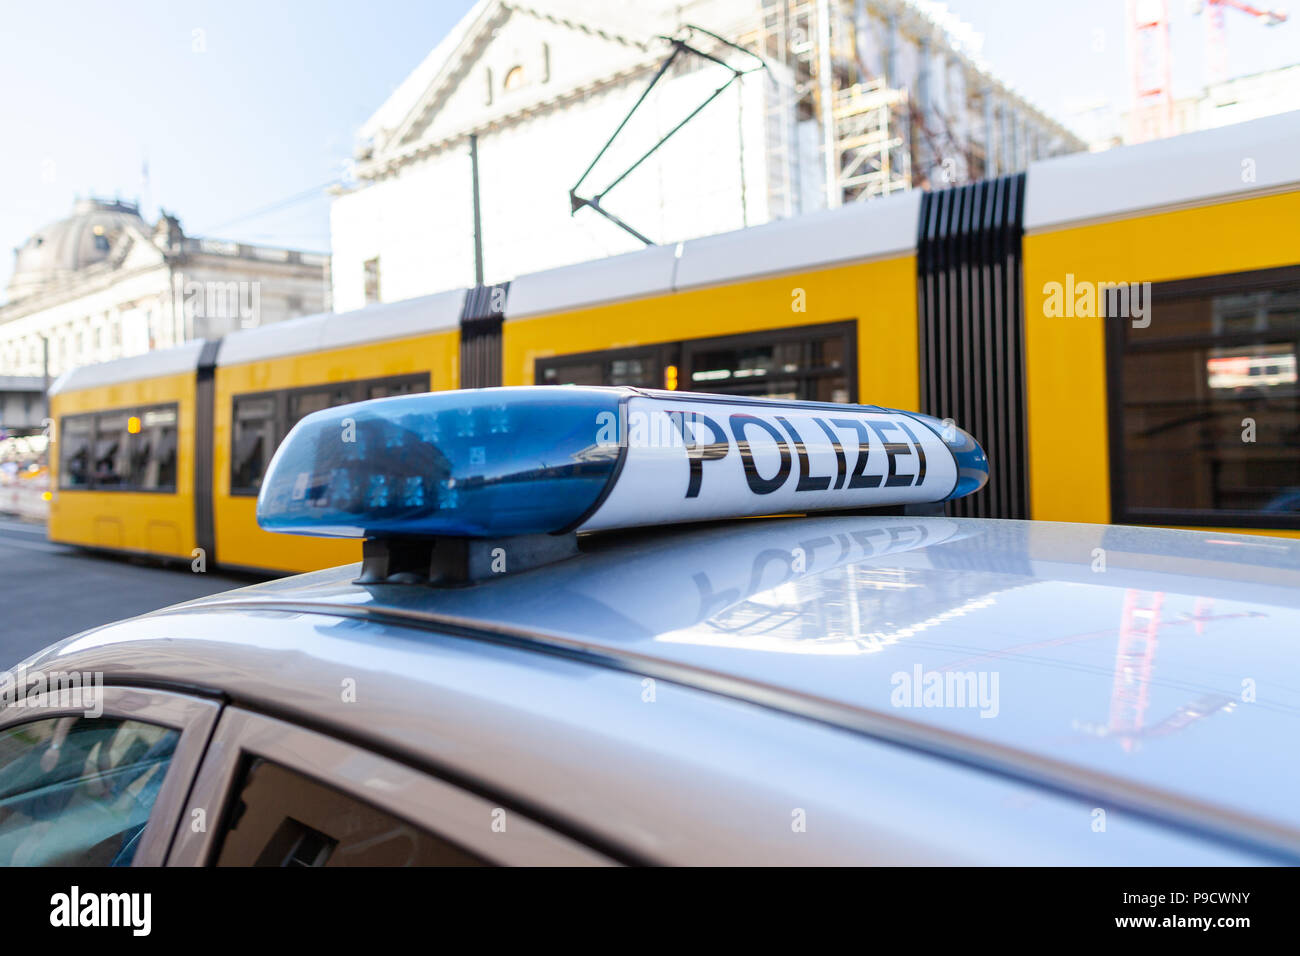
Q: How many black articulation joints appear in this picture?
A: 3